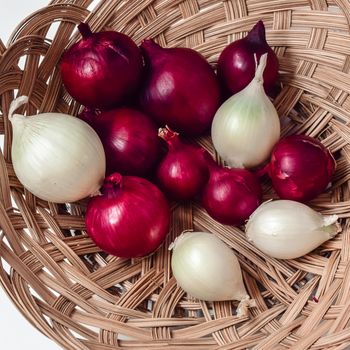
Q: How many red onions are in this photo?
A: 8